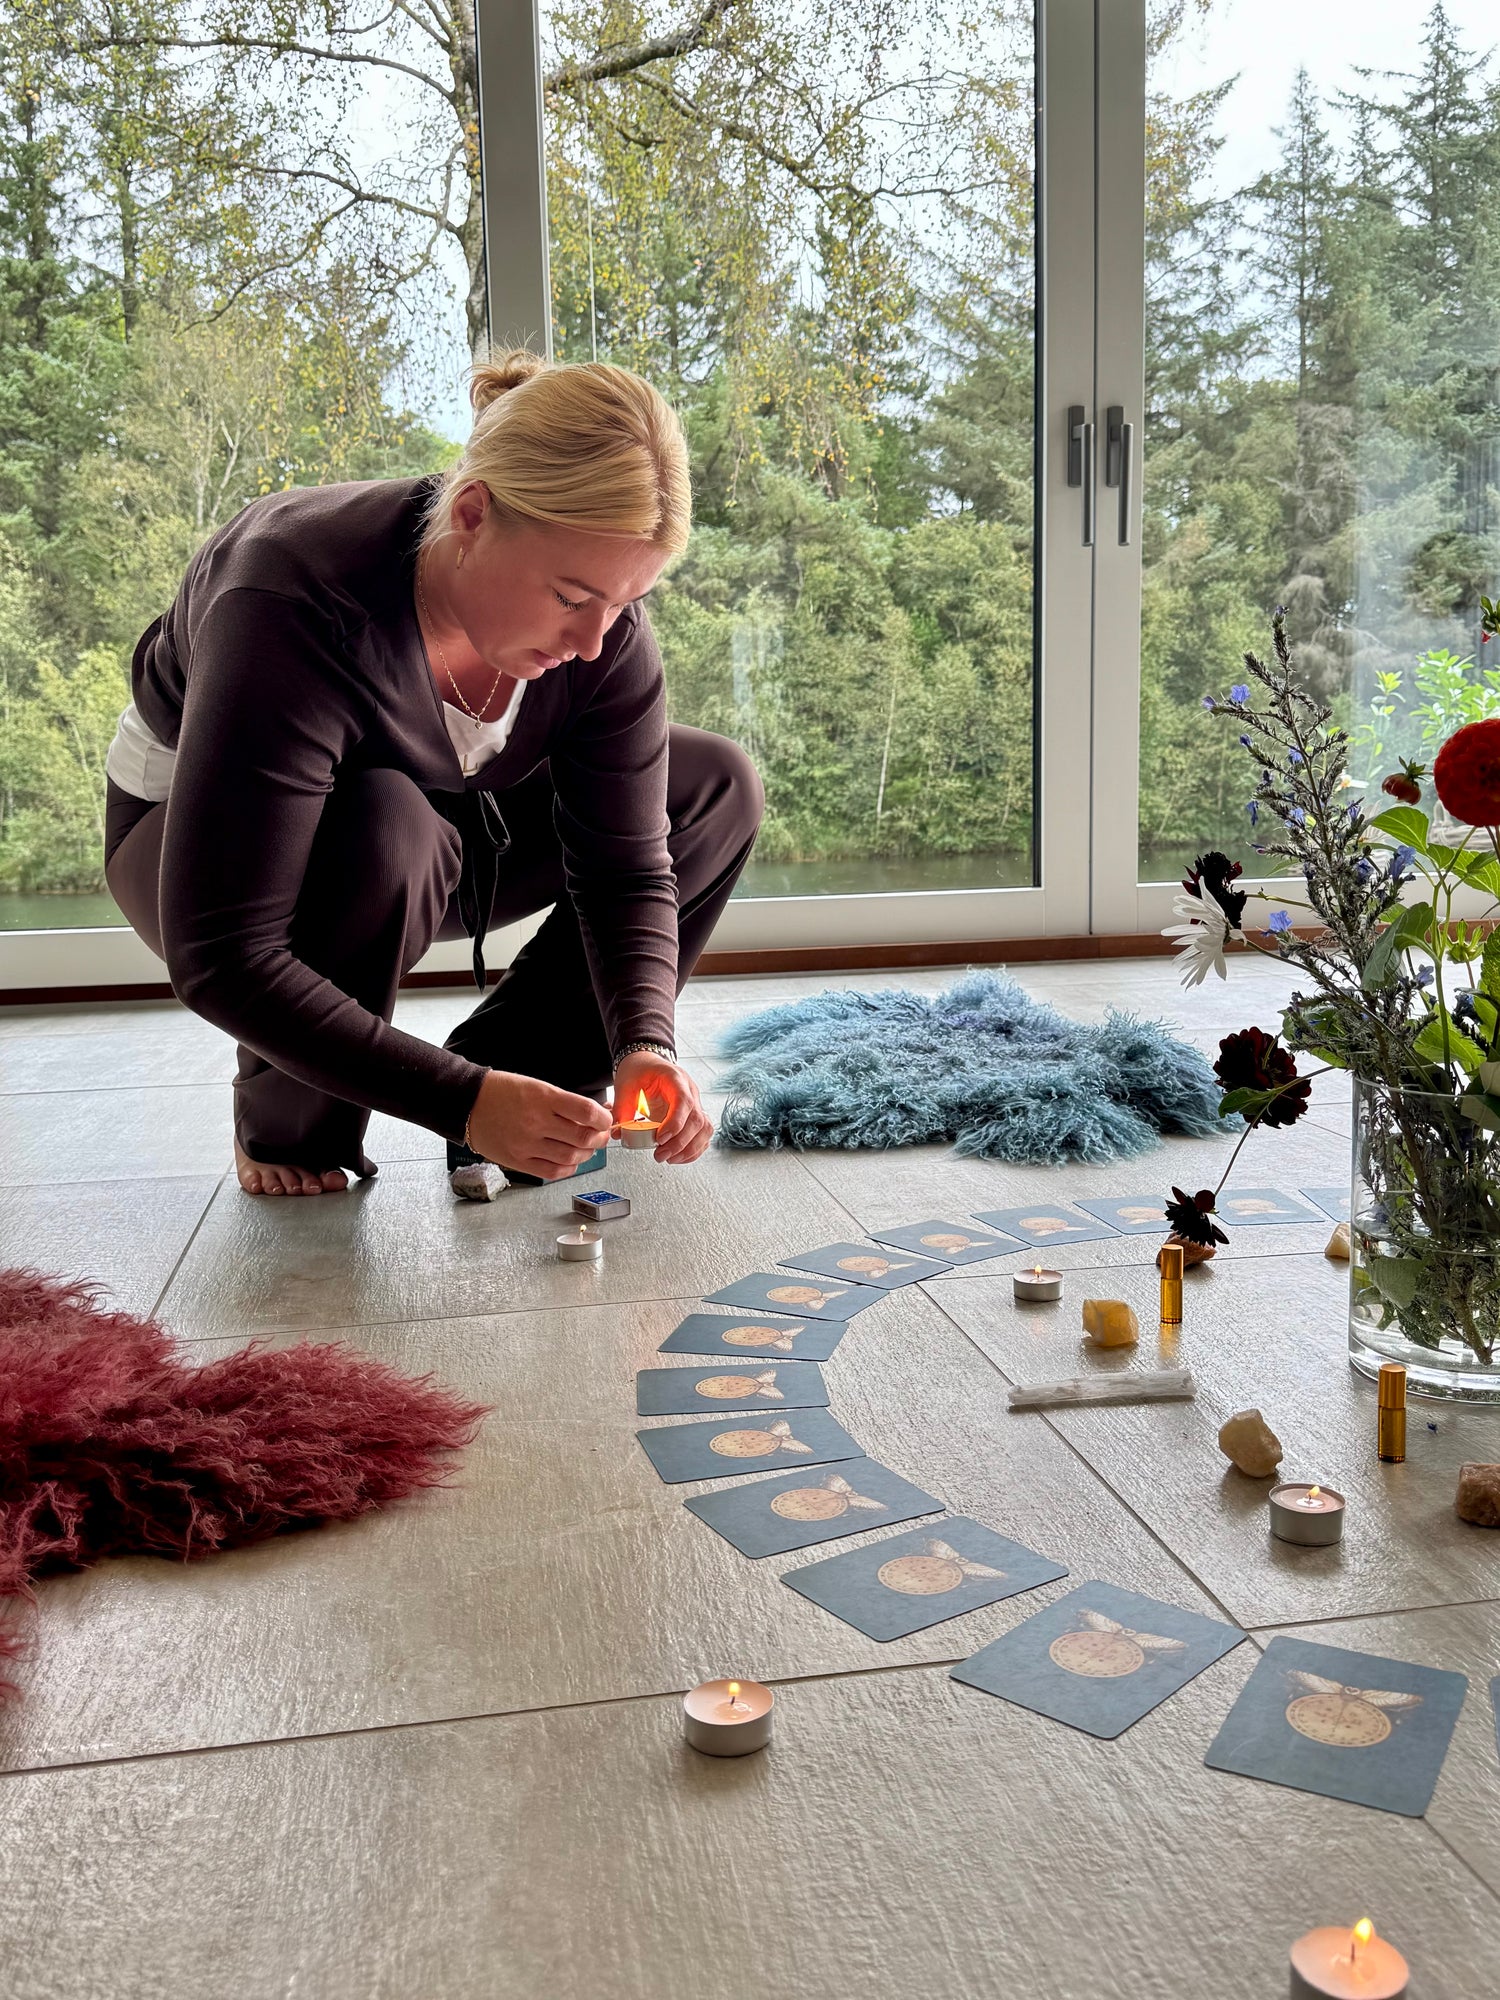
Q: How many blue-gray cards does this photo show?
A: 15